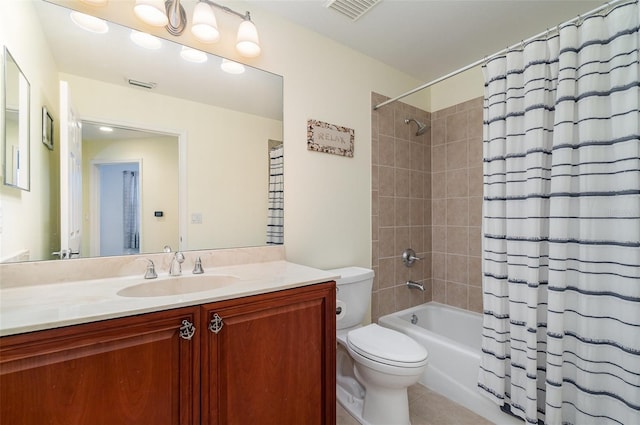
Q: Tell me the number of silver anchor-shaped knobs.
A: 2